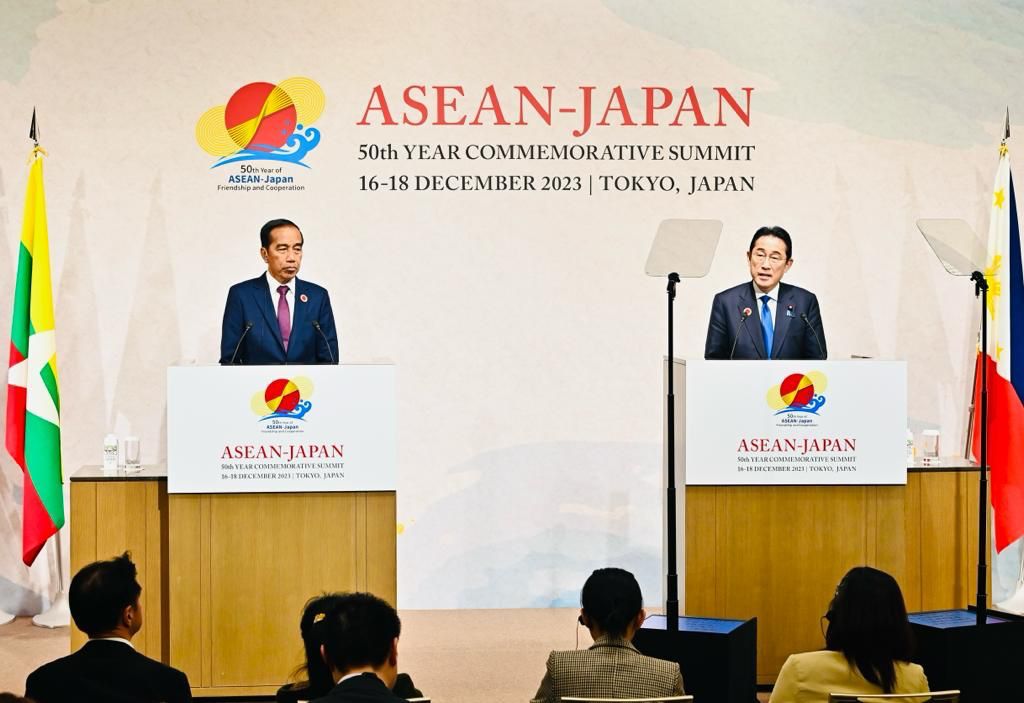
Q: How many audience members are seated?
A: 5